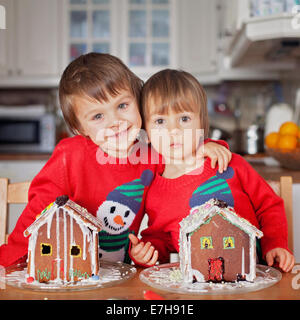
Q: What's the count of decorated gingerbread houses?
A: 2